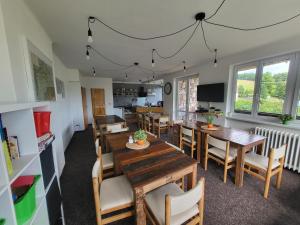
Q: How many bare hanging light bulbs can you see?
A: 8